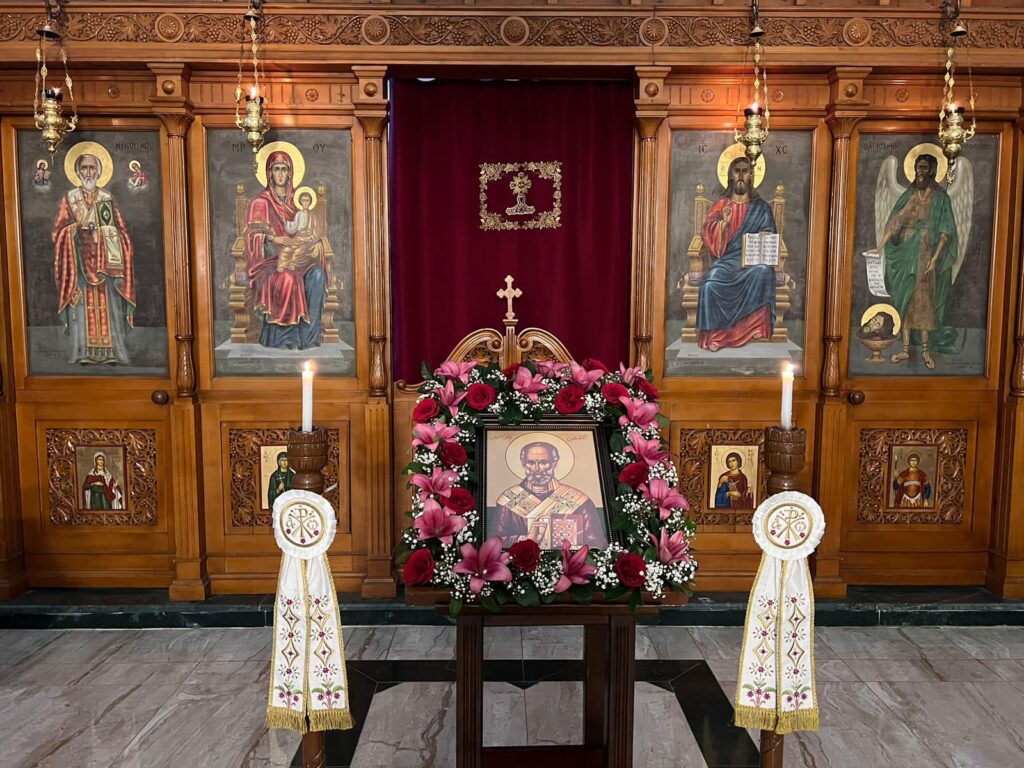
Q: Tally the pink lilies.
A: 15